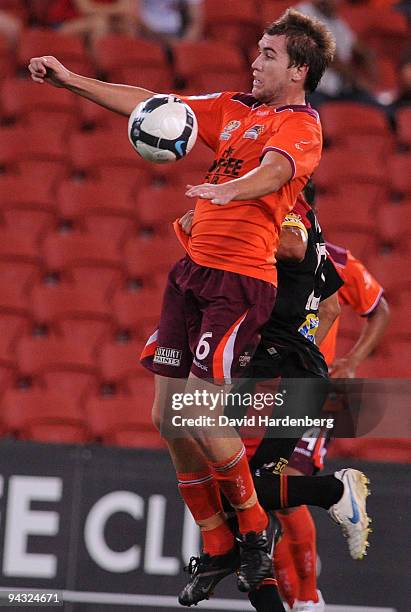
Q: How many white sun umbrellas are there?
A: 0